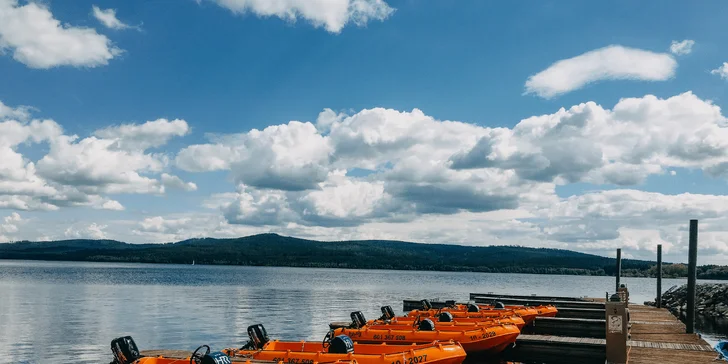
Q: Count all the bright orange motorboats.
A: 6